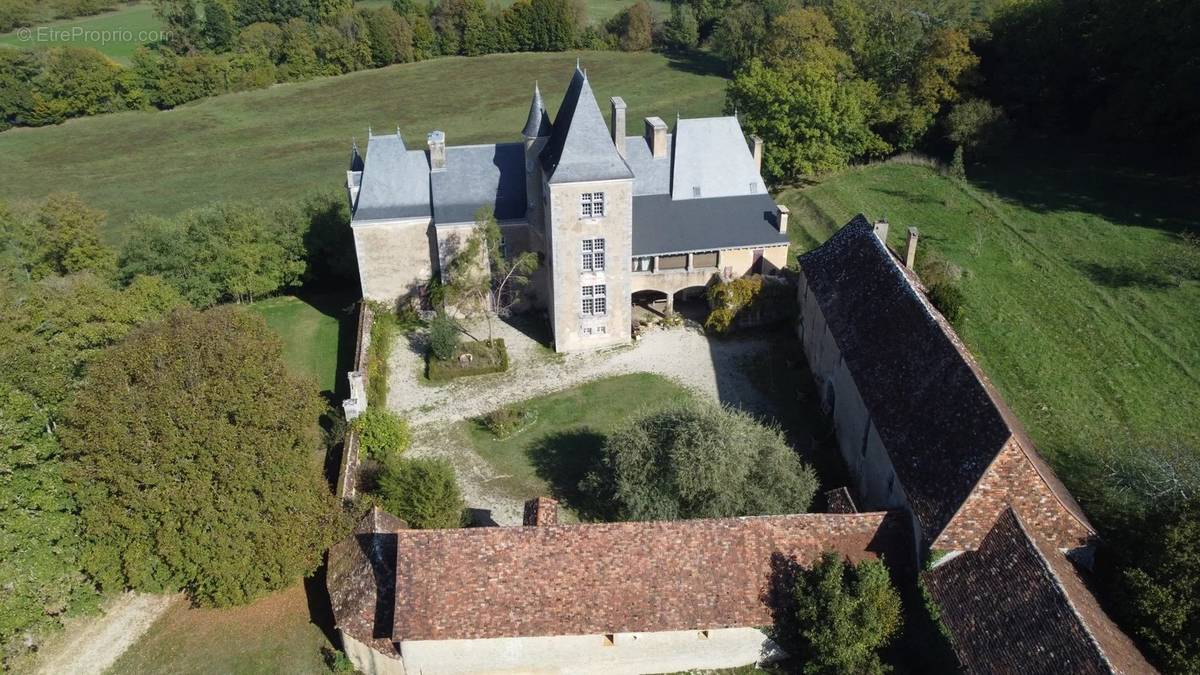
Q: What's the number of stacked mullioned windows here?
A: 3